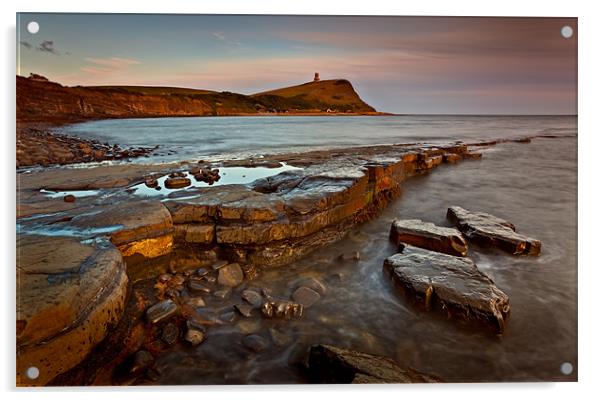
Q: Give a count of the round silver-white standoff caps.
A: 4